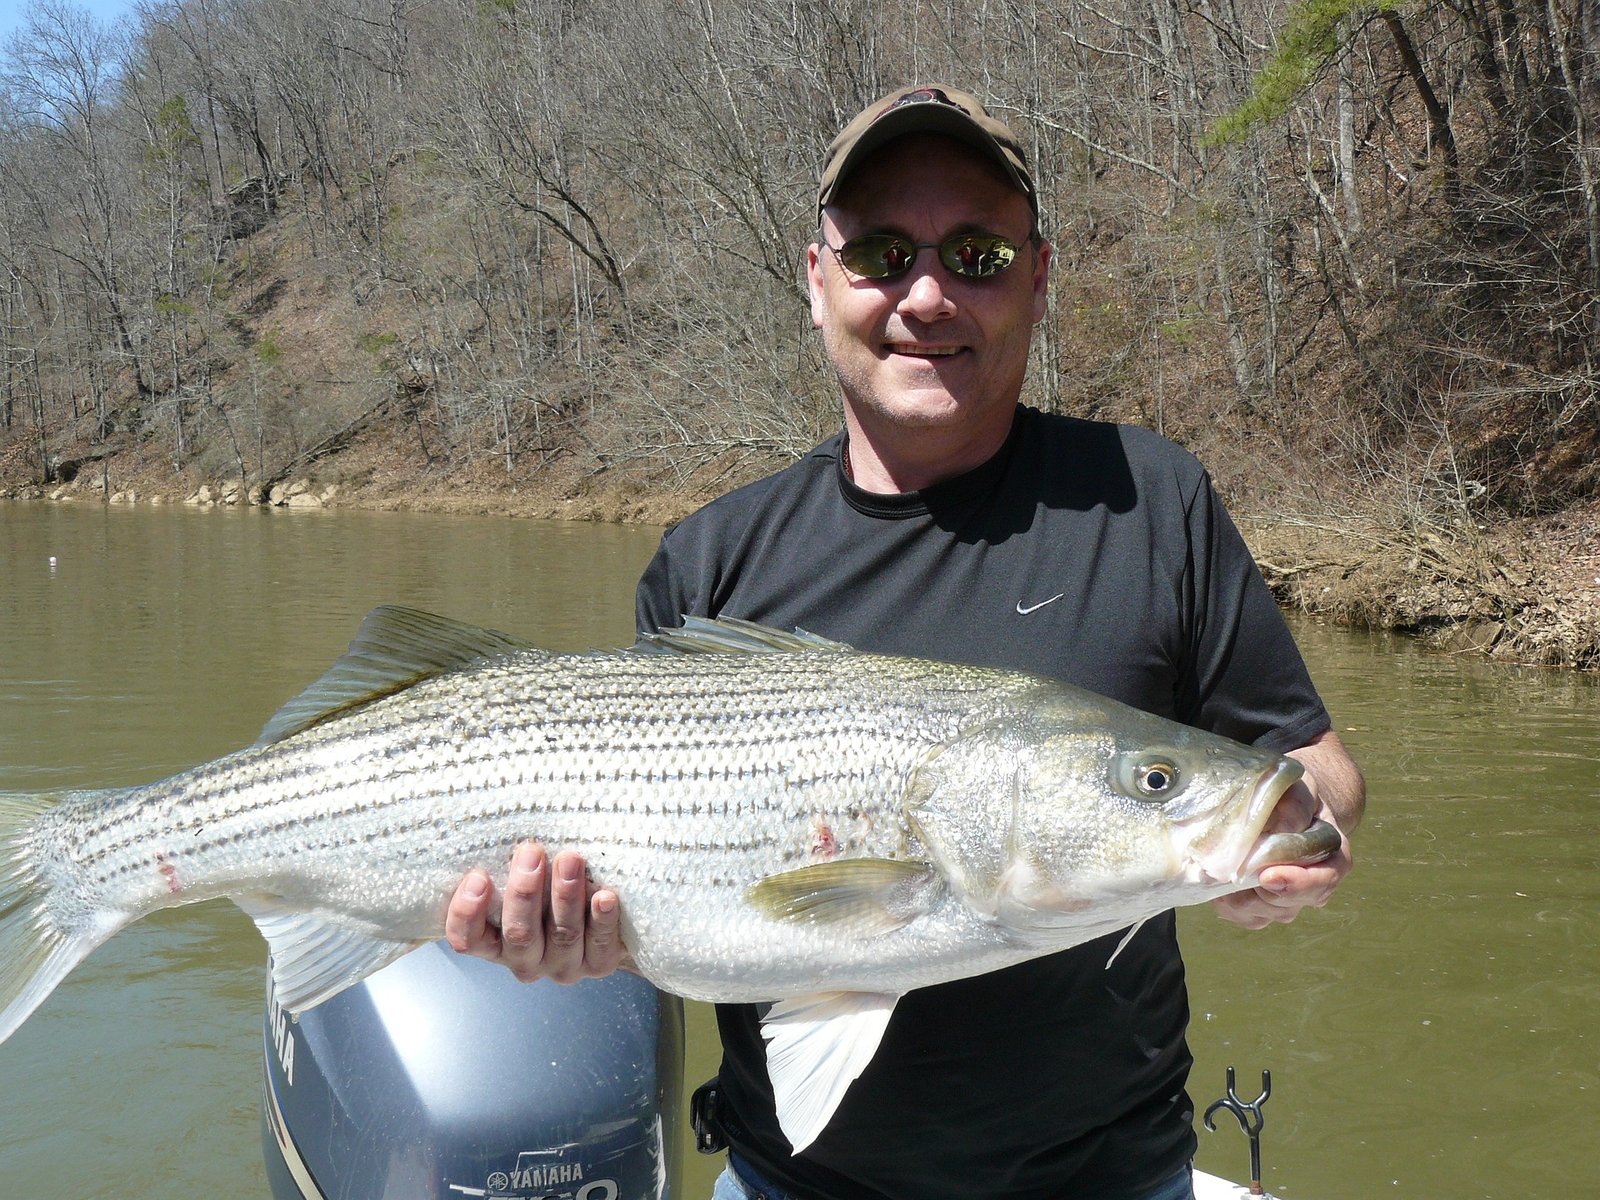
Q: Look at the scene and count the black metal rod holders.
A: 1